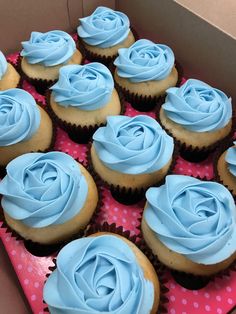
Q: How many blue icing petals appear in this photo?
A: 12